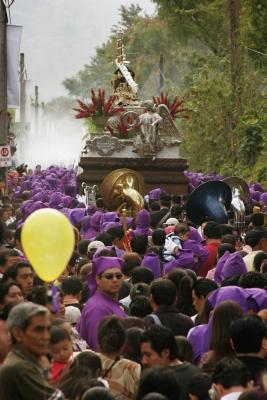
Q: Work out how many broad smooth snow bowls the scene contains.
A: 0